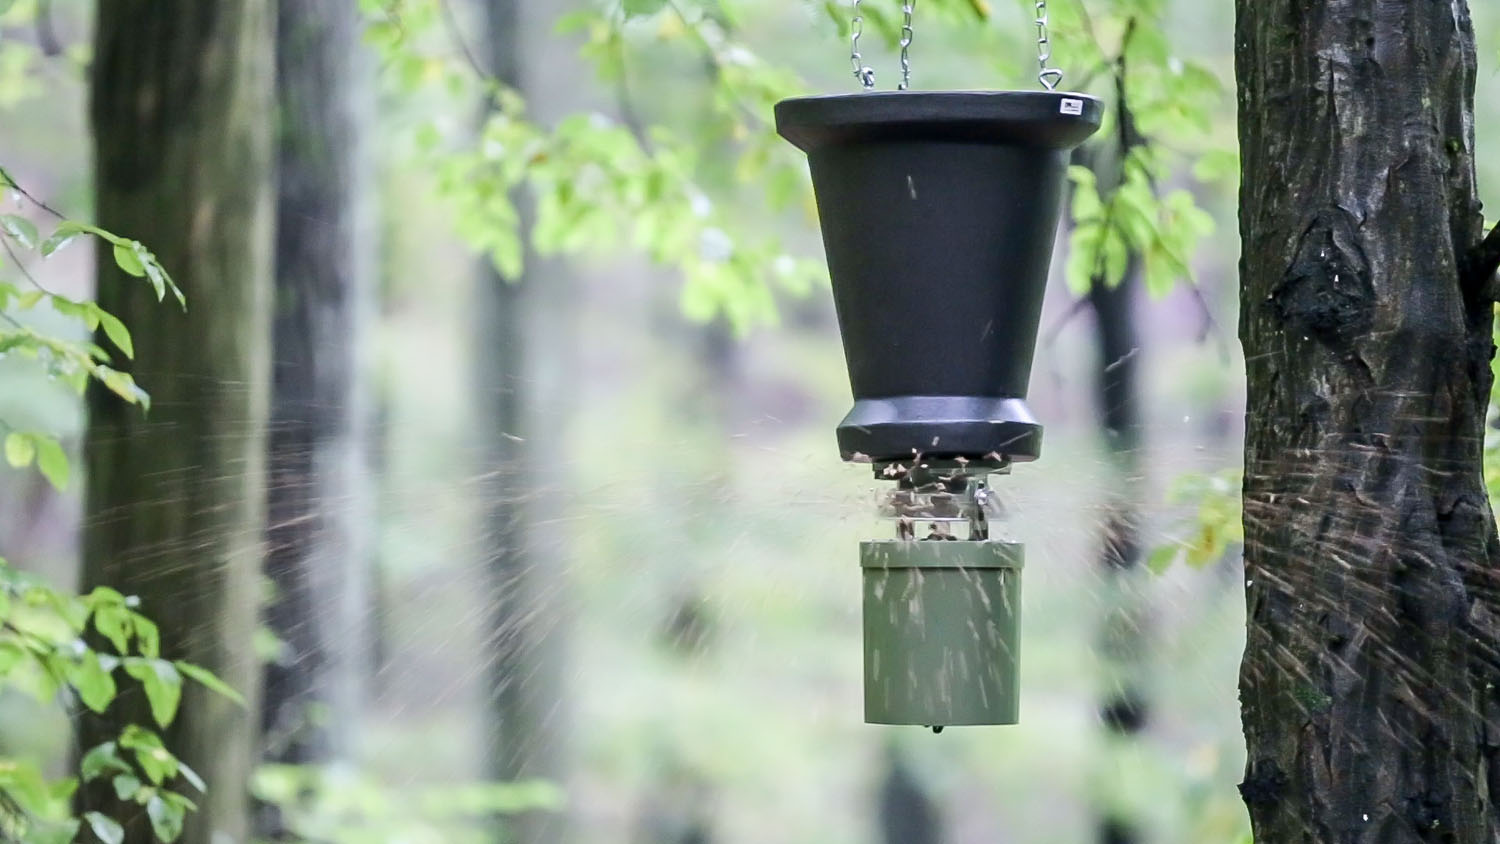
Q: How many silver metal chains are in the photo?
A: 3